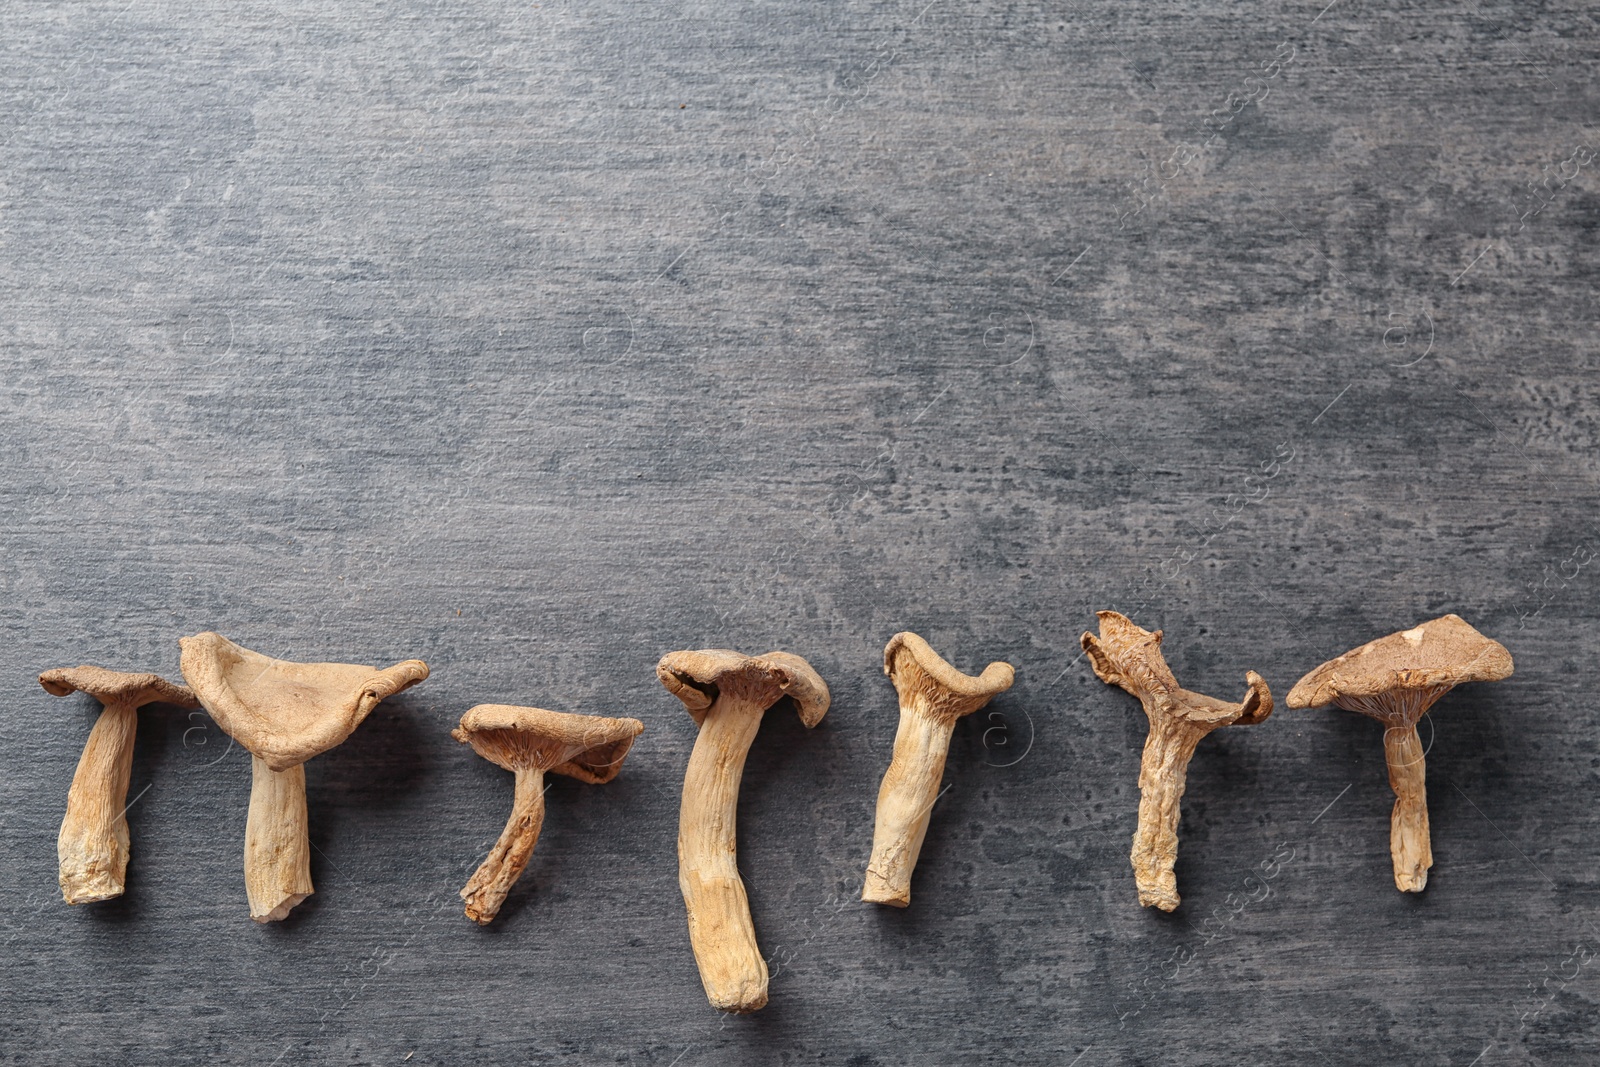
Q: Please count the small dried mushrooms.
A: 7